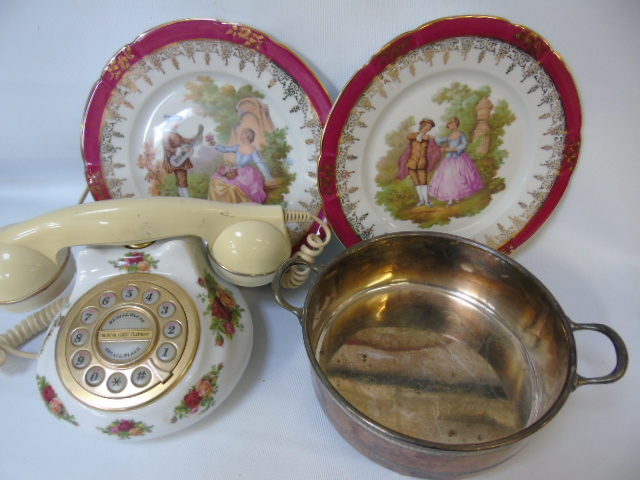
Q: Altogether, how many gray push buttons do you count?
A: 12